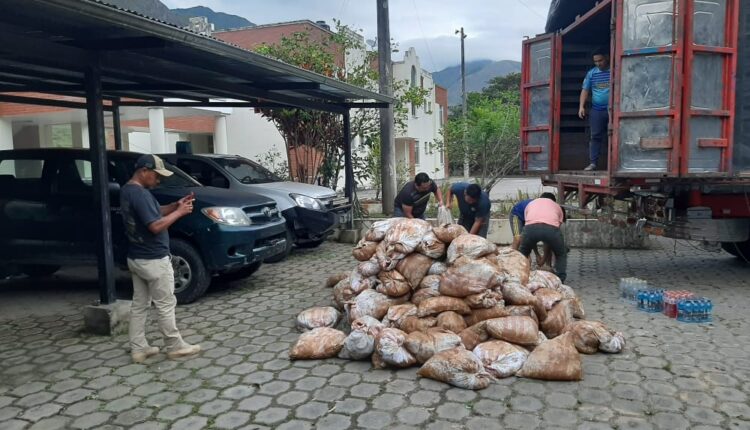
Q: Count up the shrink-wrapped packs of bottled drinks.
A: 4